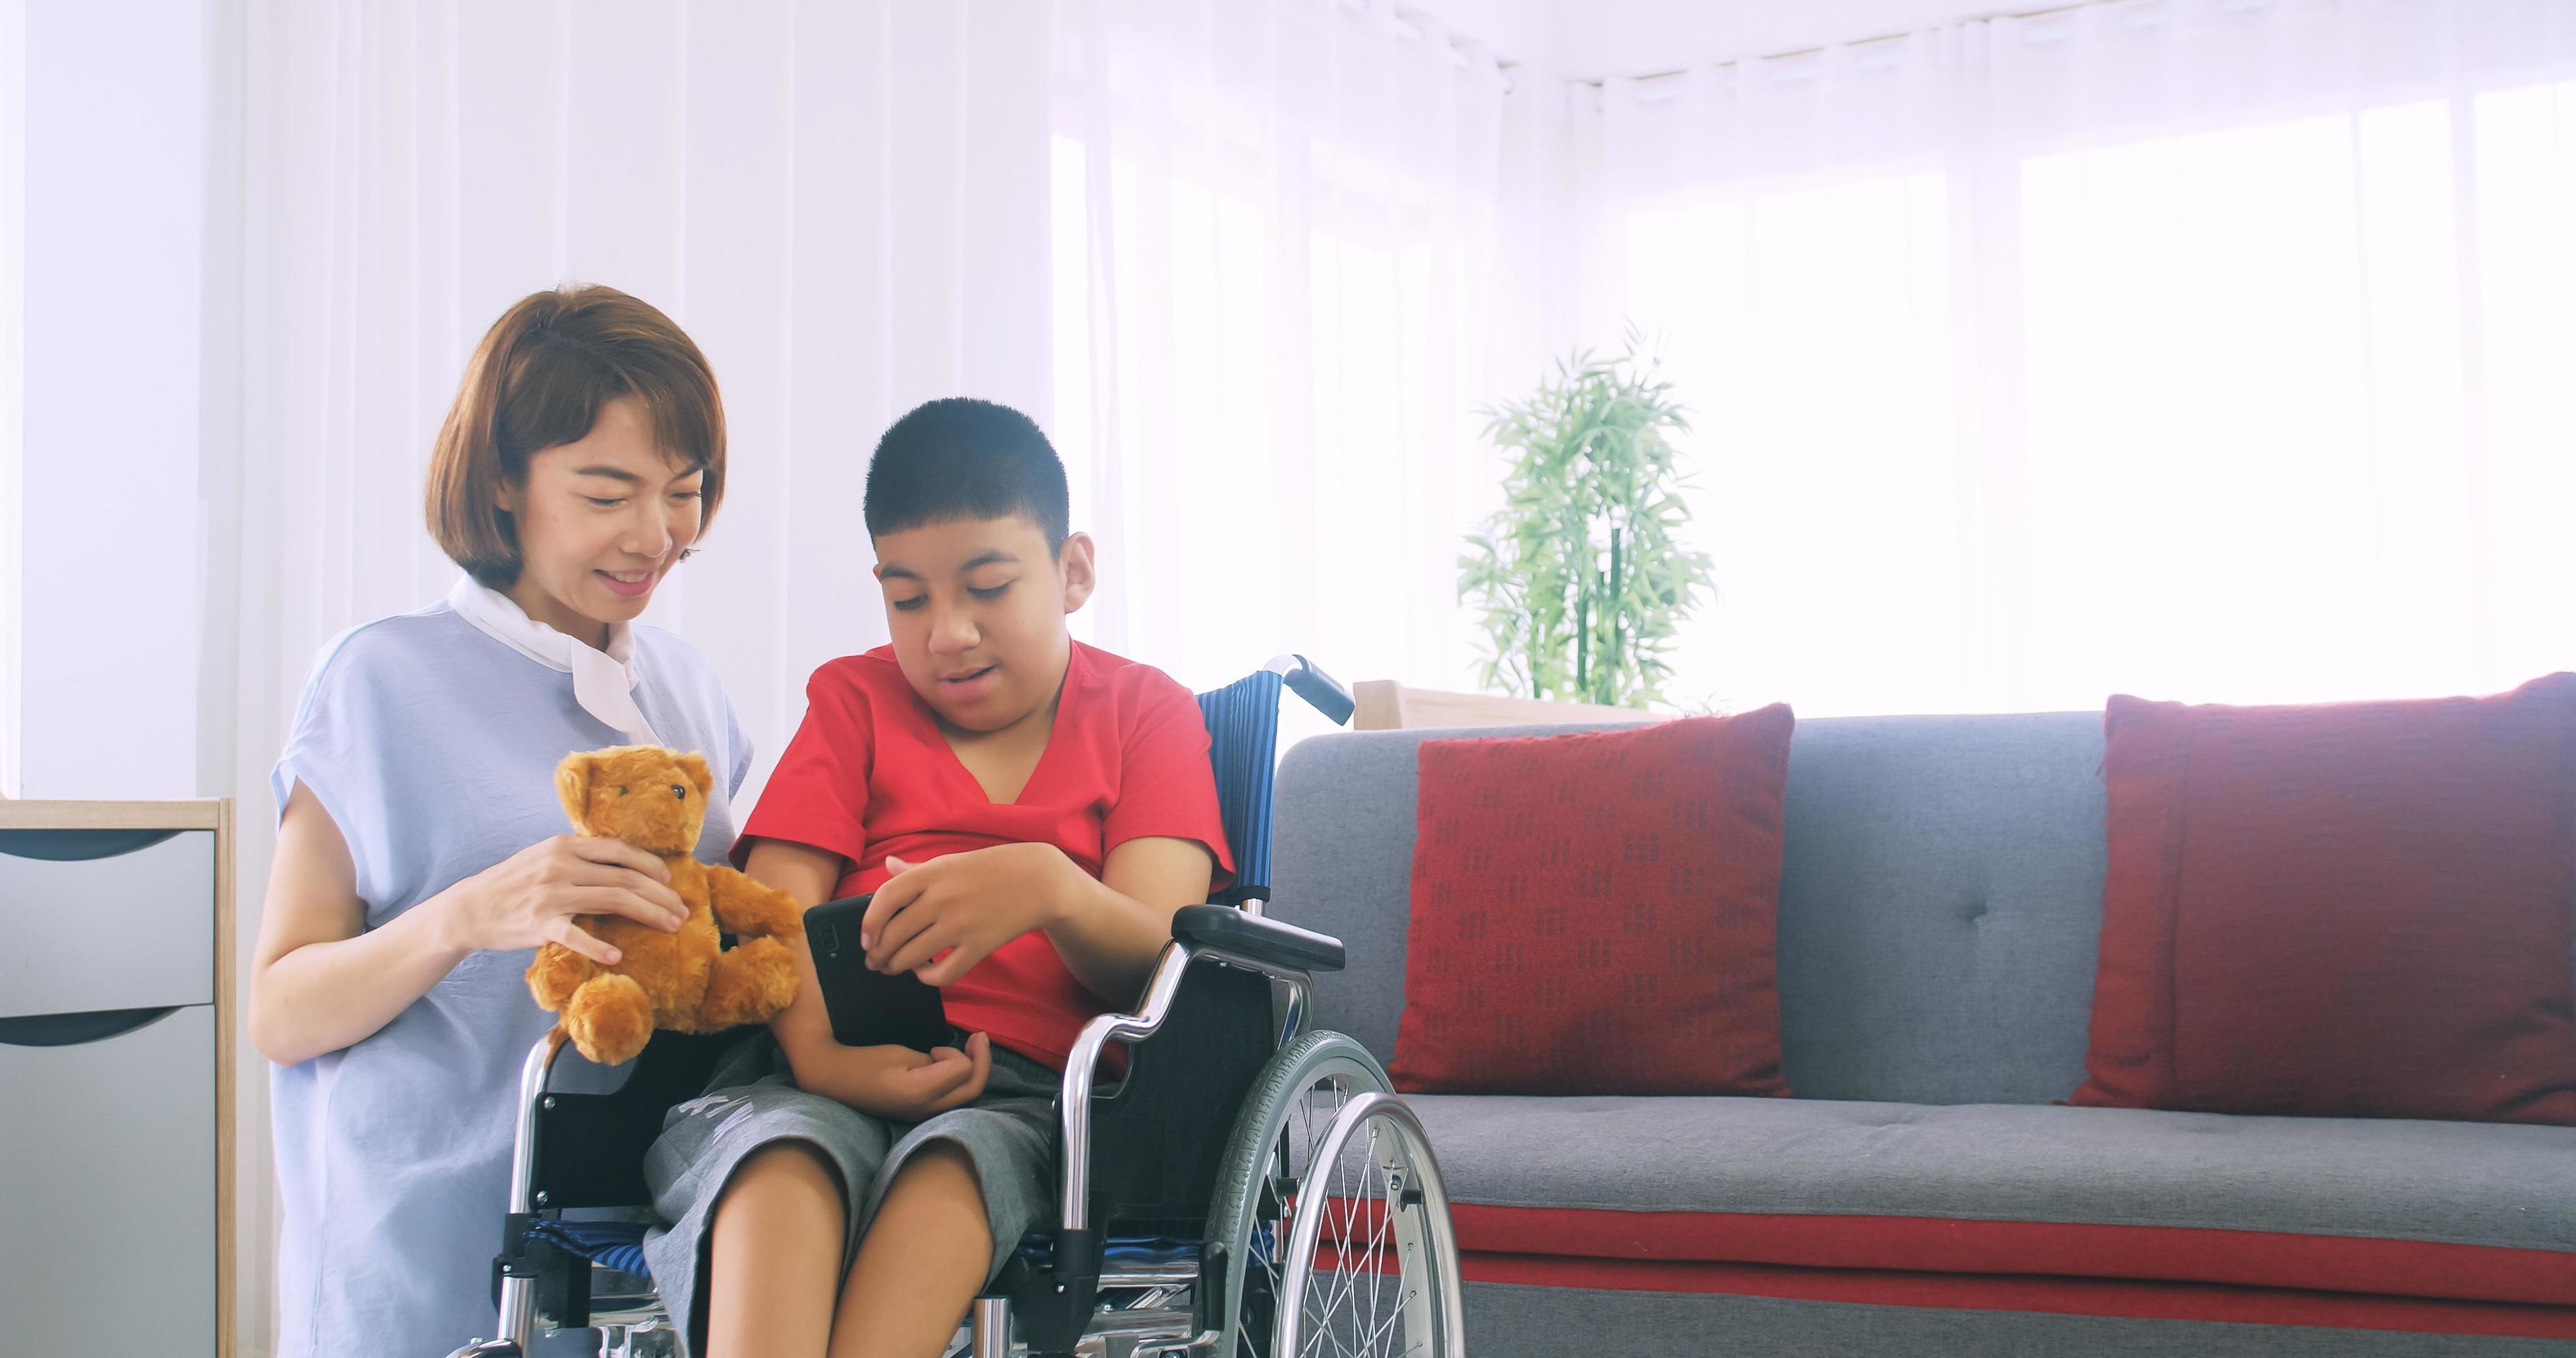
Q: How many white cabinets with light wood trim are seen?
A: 1